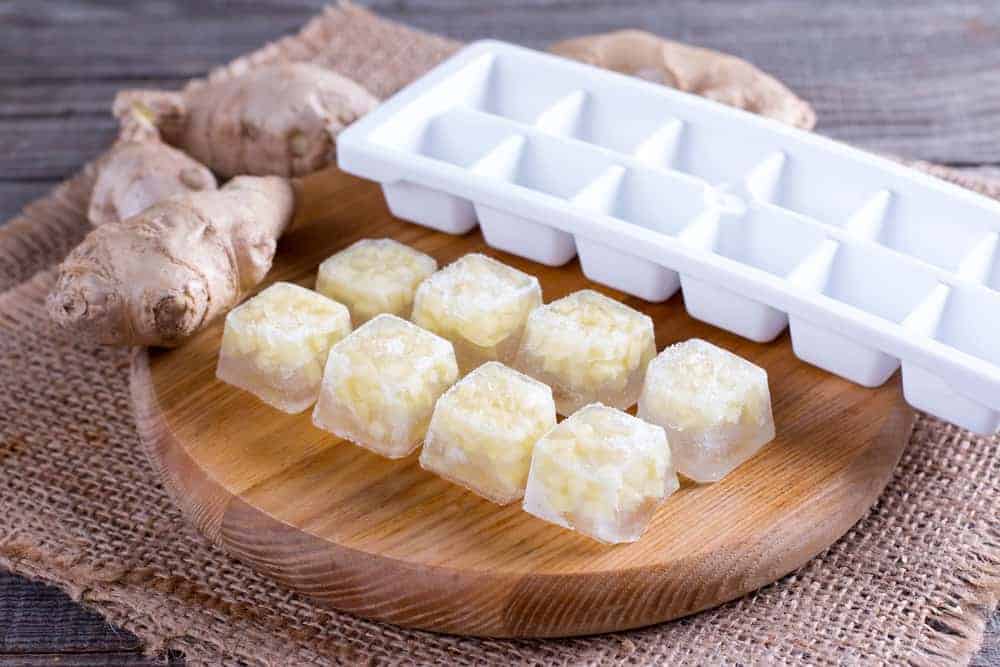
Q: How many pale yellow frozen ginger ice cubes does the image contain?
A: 8